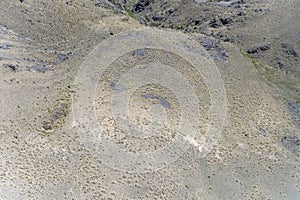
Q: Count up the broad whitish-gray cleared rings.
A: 2